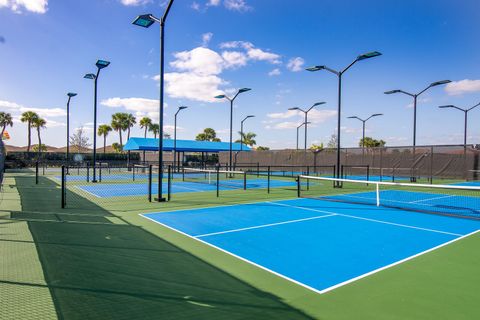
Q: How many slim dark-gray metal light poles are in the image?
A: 12